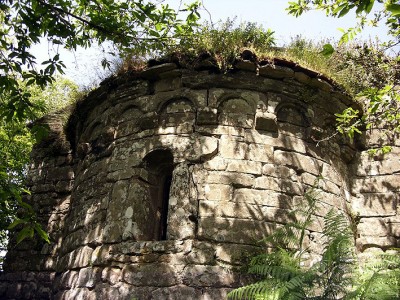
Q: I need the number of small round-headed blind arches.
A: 5